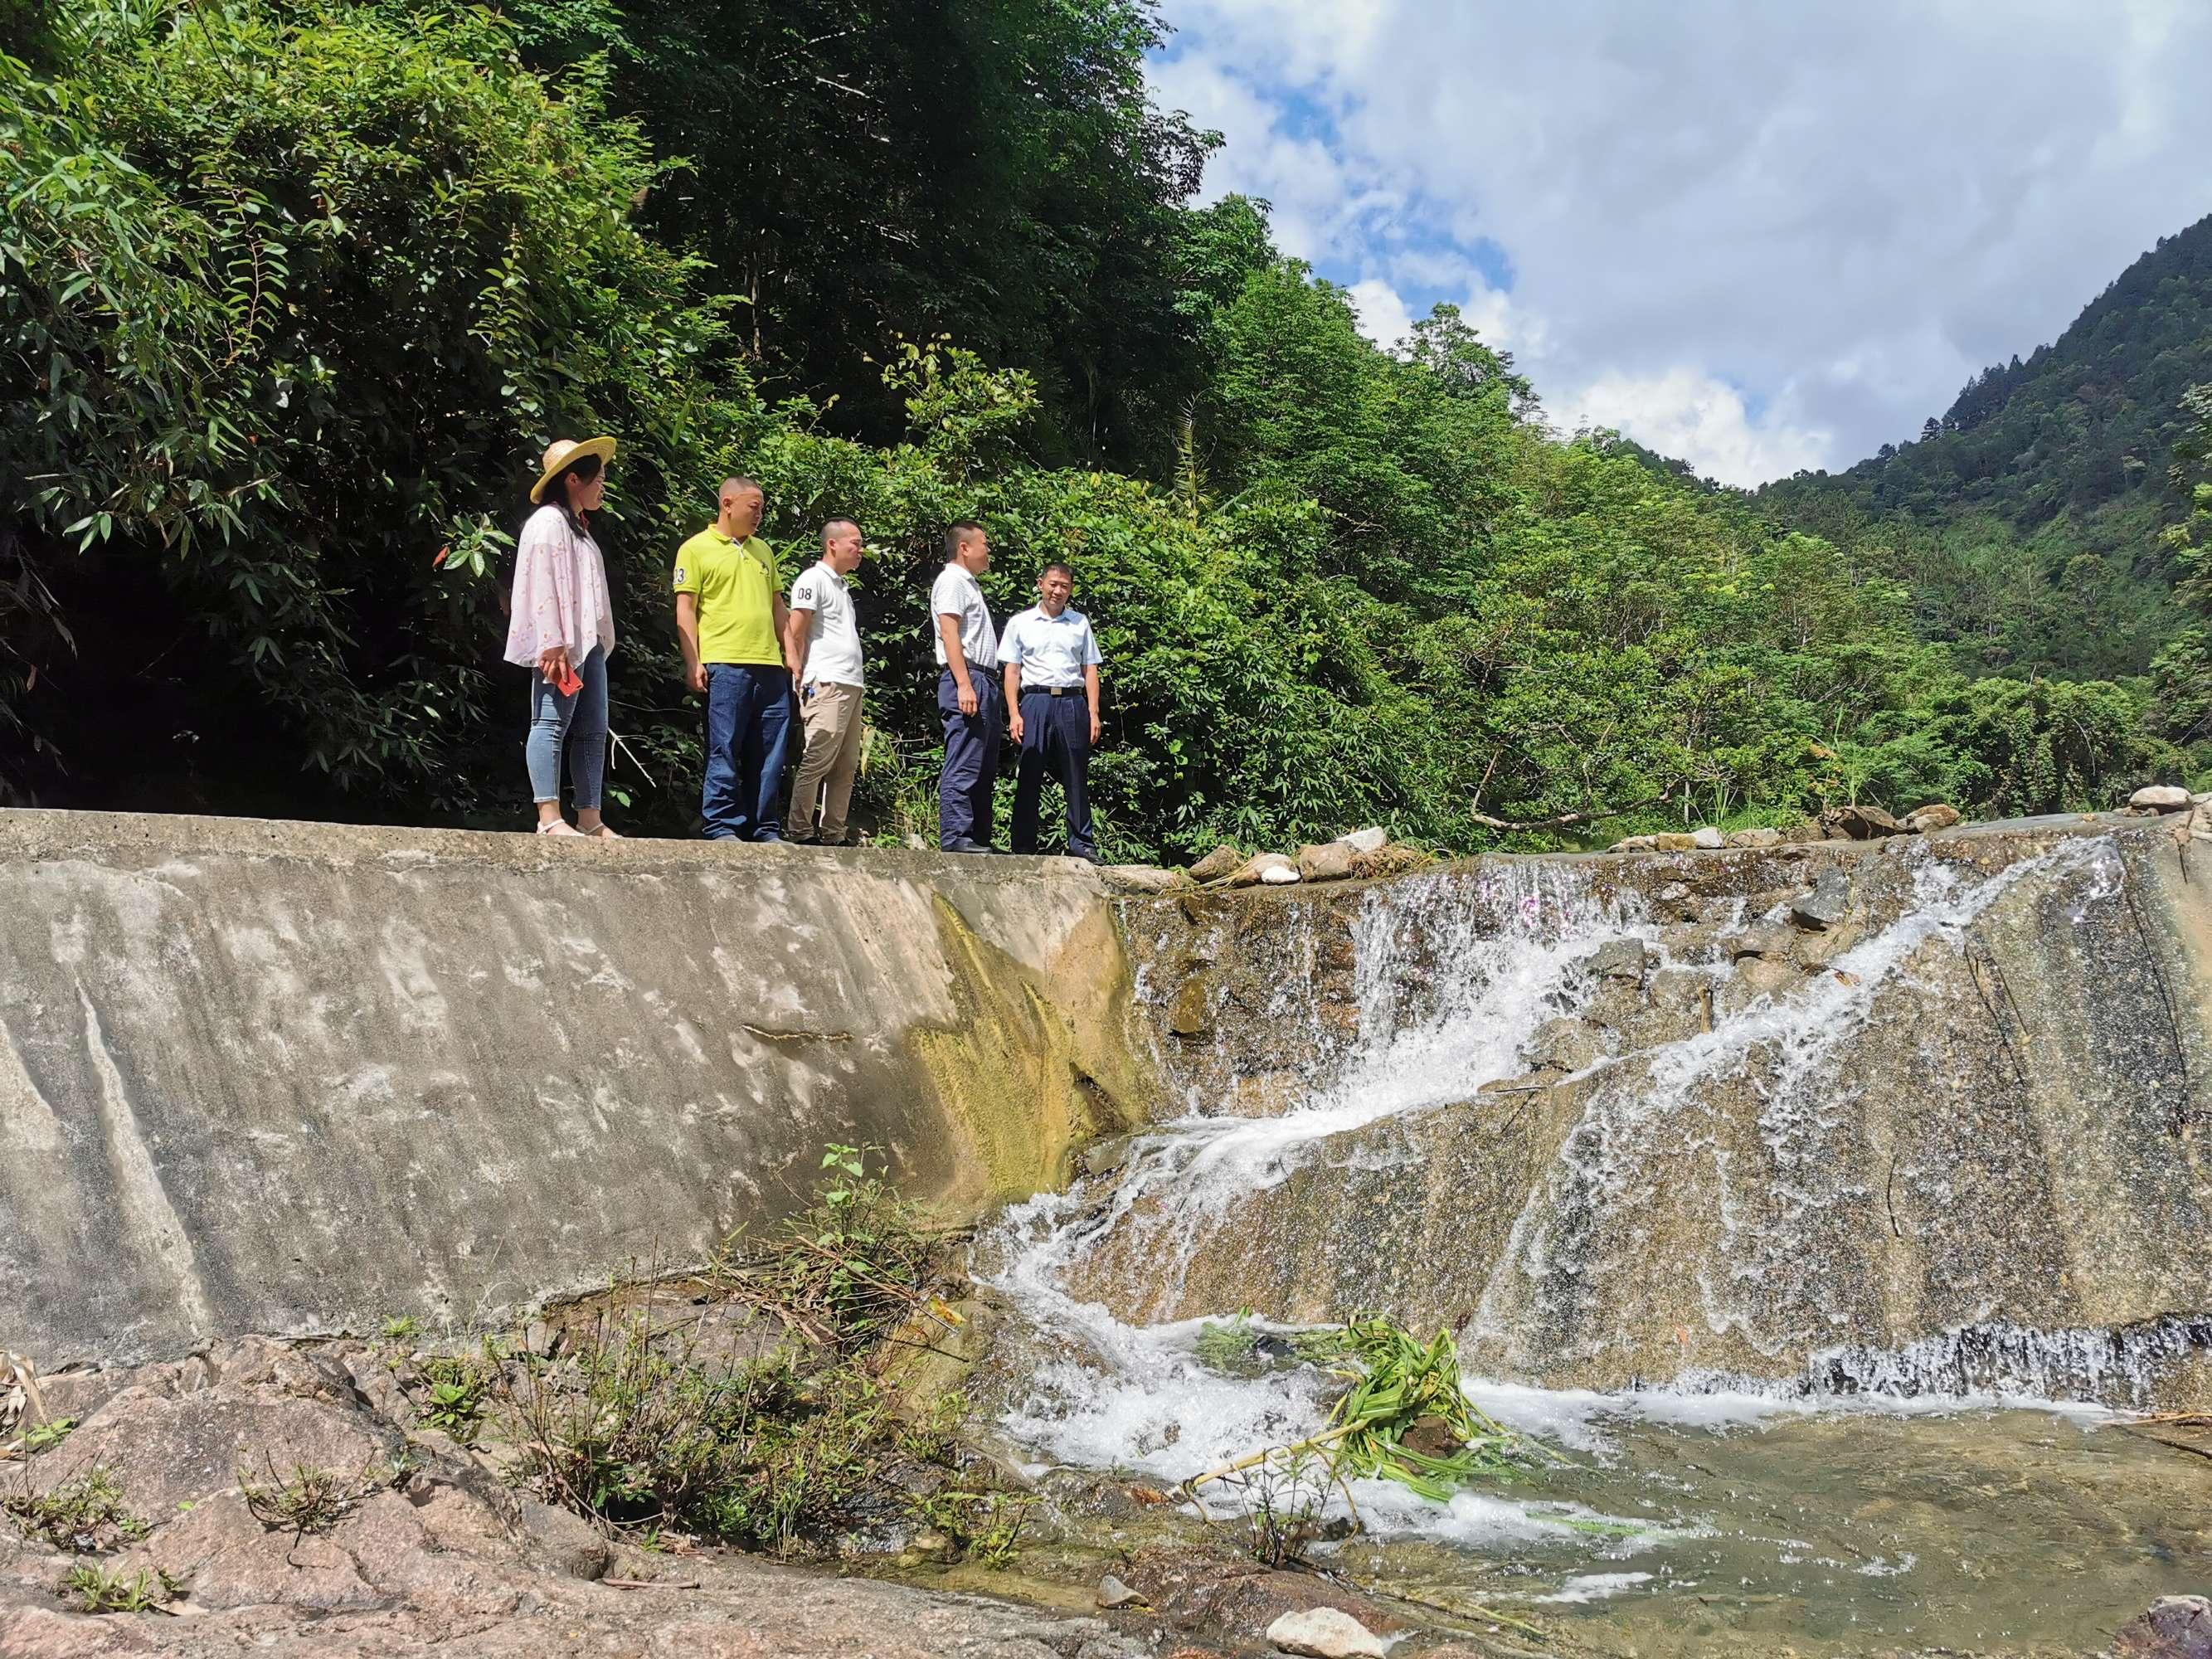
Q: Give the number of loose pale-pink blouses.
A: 1